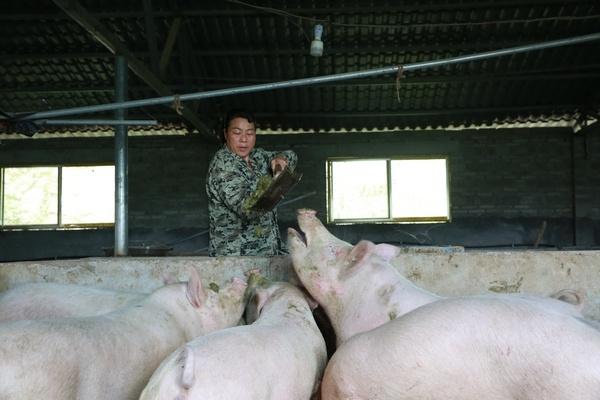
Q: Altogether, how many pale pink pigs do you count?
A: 5